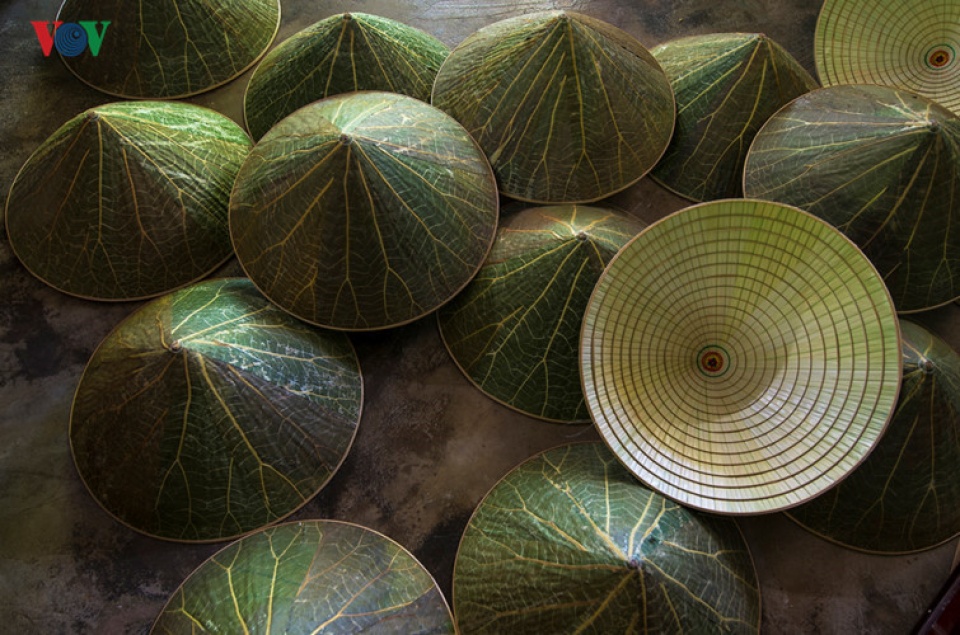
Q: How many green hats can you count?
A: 12